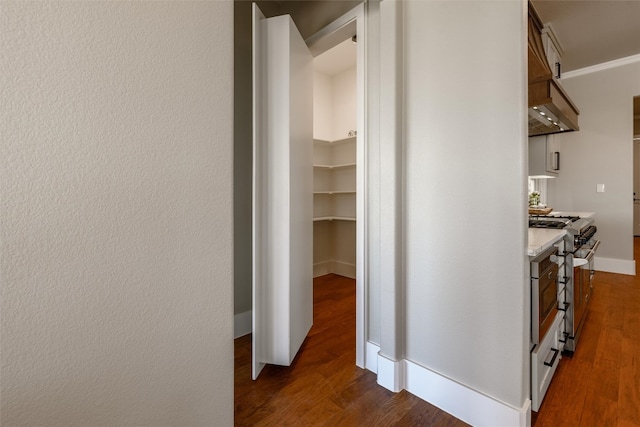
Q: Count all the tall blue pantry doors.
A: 0